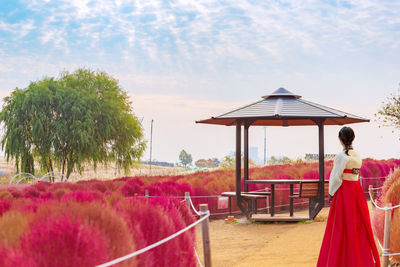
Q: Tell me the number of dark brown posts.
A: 3